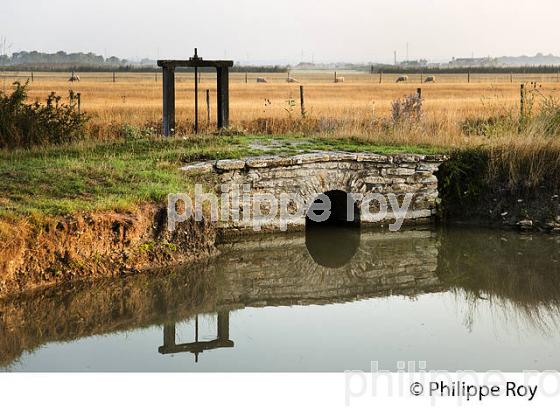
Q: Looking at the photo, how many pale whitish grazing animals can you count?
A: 6